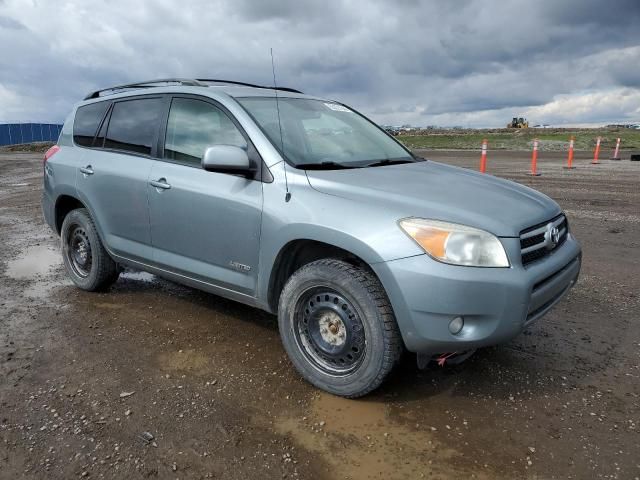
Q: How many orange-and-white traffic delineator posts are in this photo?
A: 5